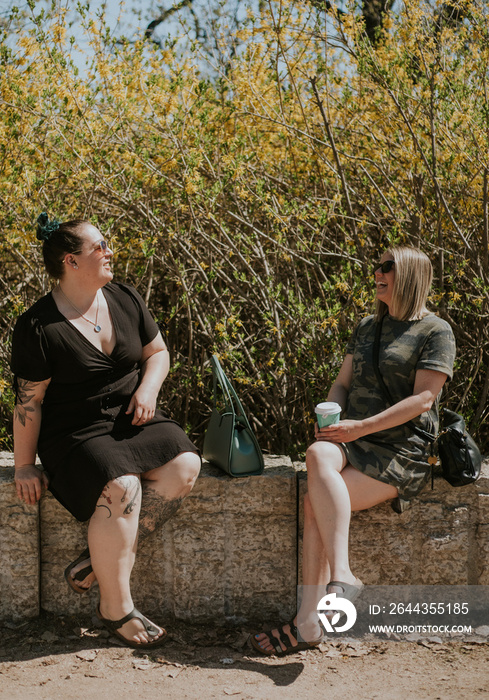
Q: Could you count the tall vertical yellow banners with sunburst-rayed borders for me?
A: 0